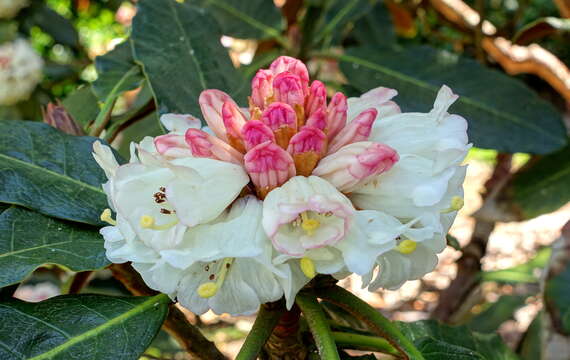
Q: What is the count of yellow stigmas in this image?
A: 7